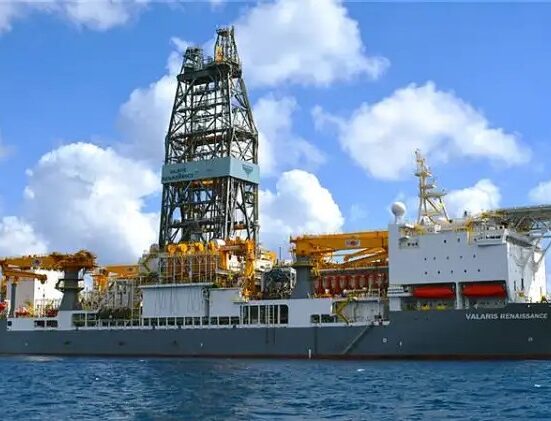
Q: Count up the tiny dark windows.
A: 13